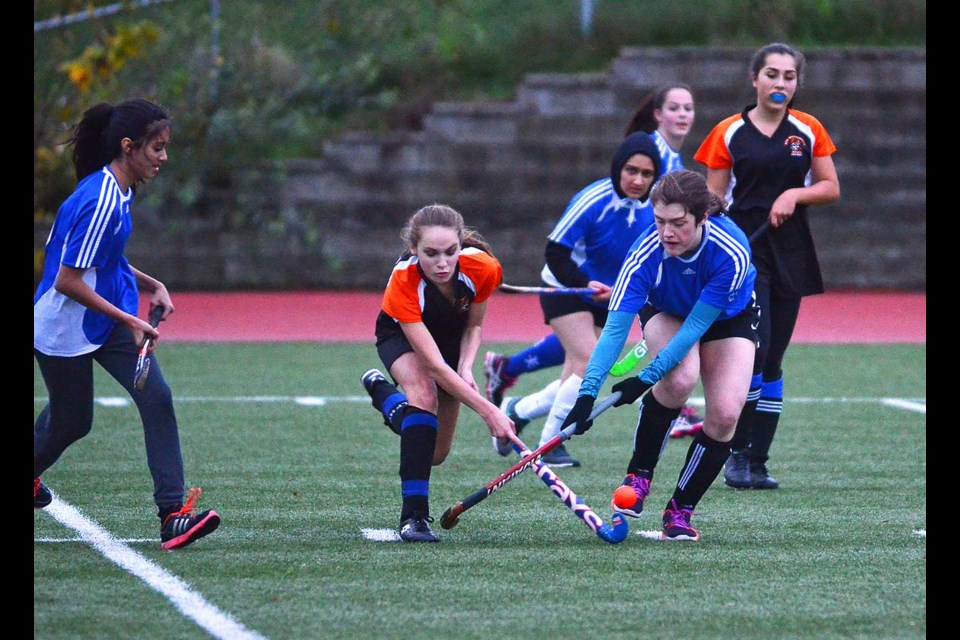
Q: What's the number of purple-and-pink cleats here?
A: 2